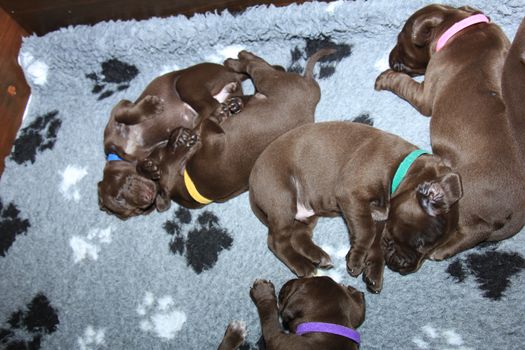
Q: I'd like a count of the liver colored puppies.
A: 6